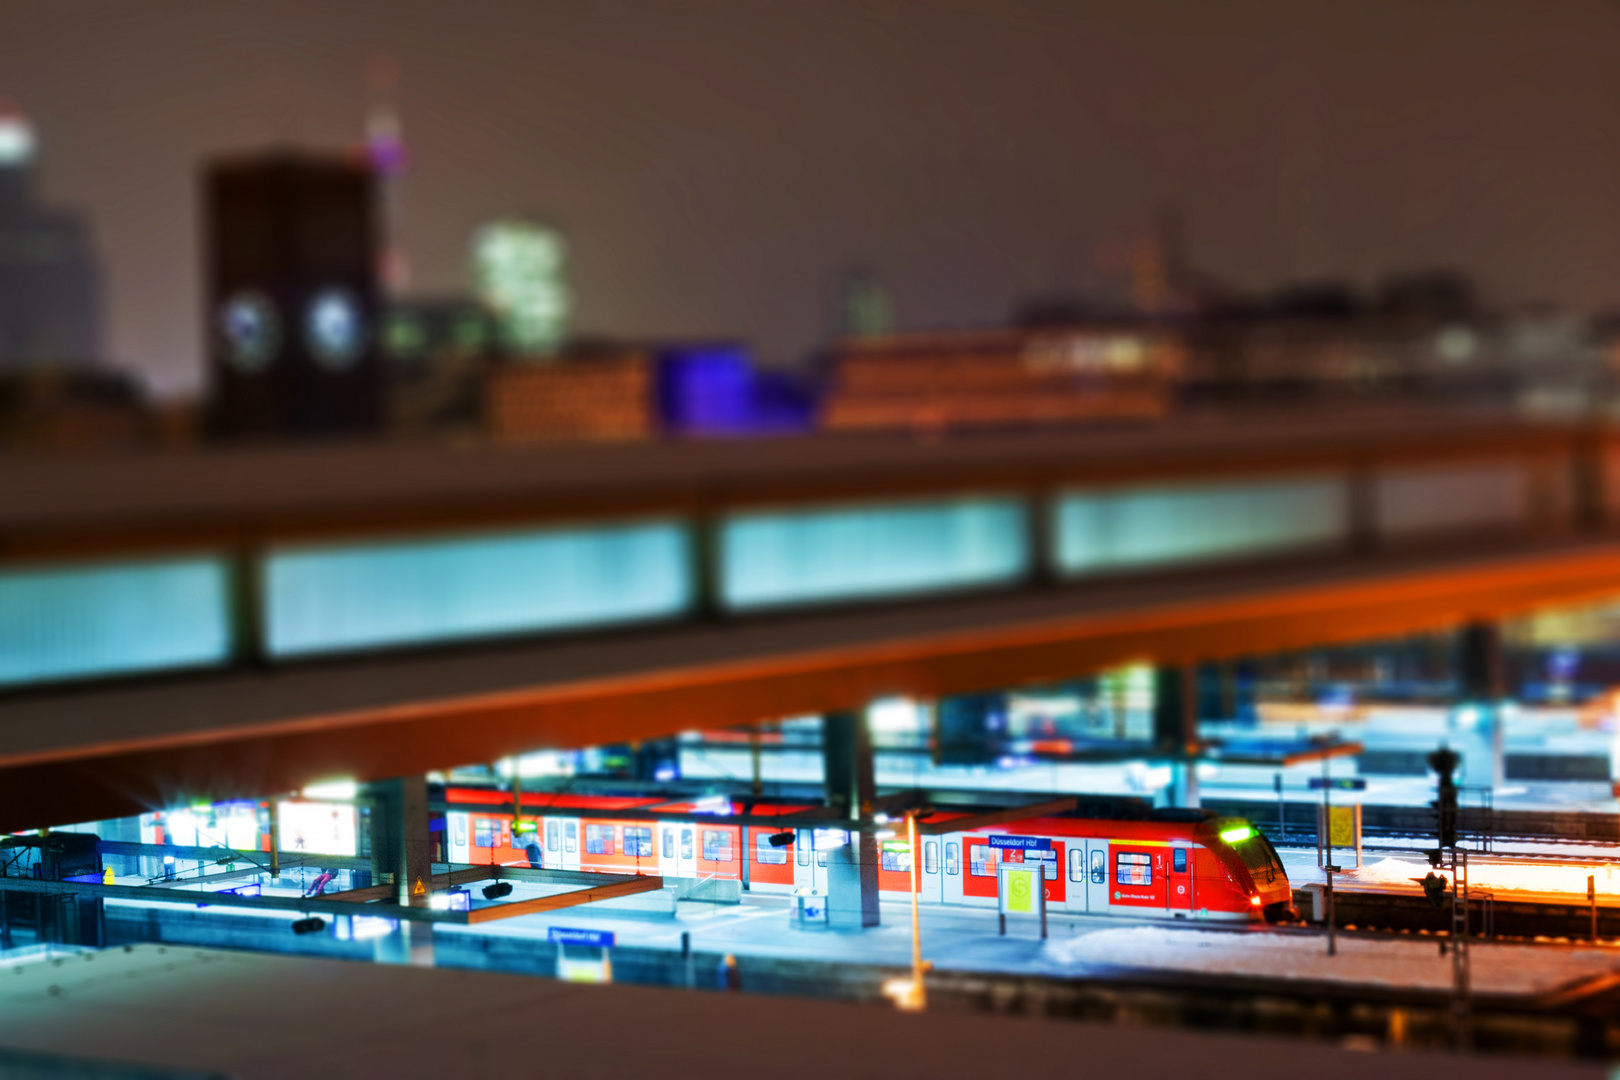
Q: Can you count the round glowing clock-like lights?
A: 2